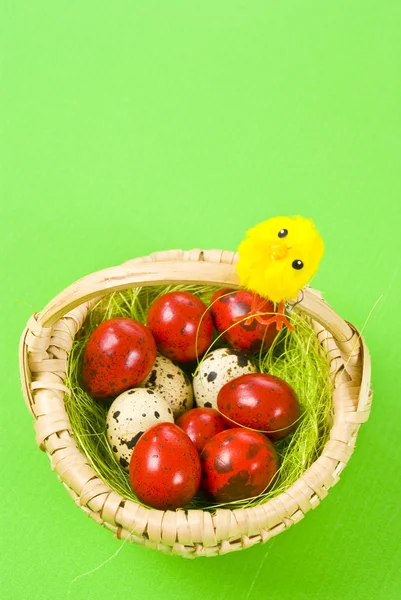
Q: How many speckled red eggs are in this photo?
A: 7